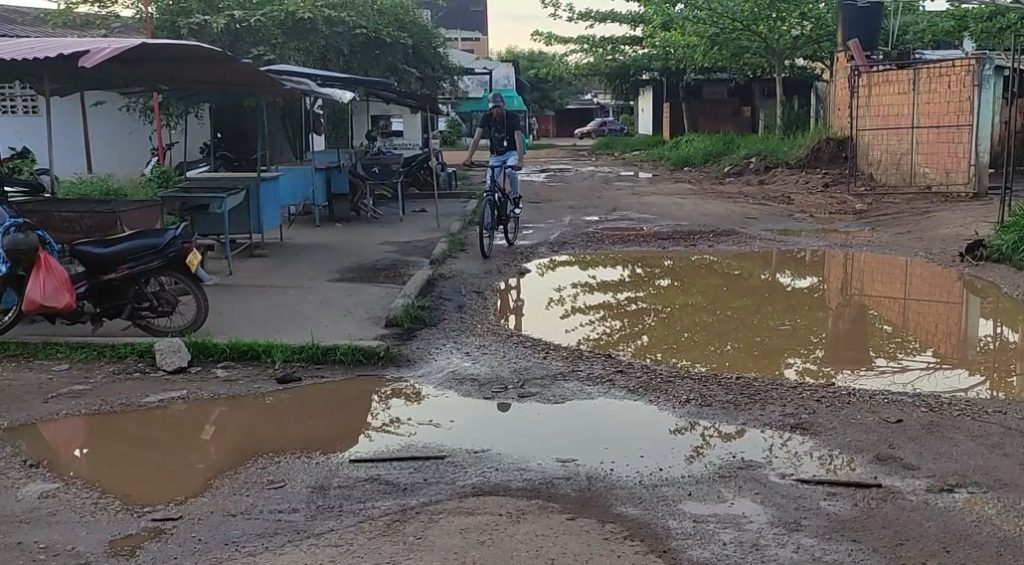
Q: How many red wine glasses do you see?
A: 0